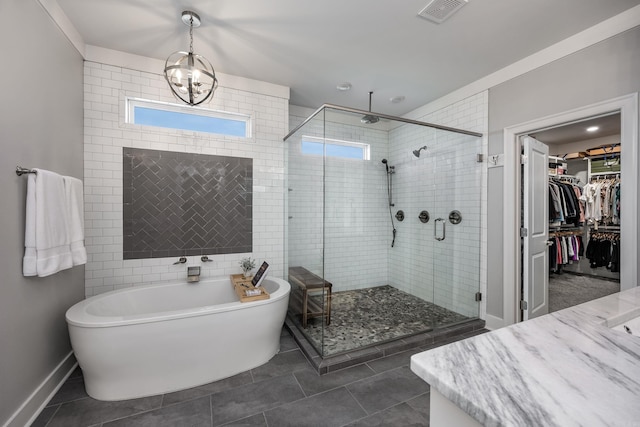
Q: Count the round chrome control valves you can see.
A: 3